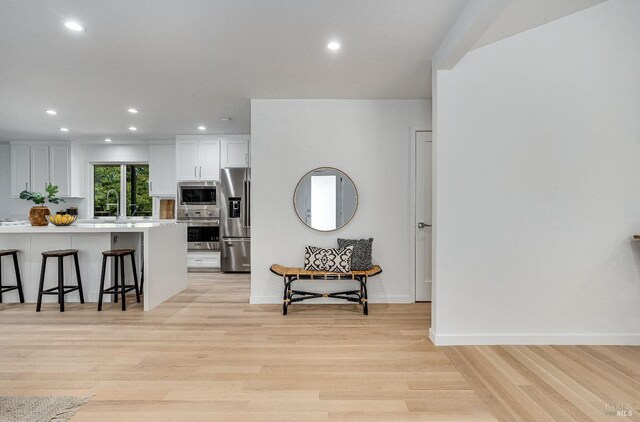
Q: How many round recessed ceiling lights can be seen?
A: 8